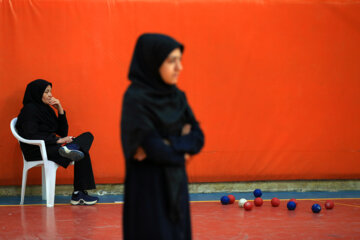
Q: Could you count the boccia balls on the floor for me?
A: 11